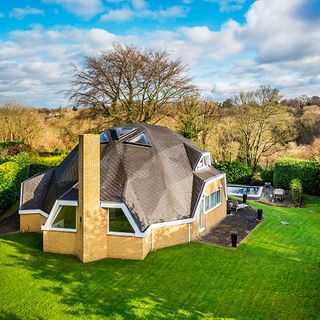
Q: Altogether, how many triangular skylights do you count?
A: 3